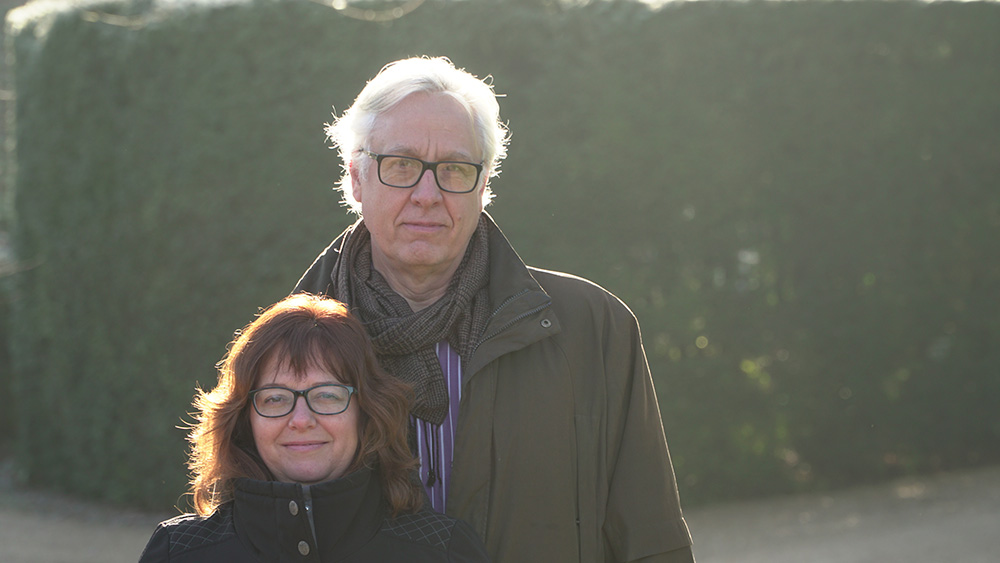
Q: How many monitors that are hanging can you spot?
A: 0